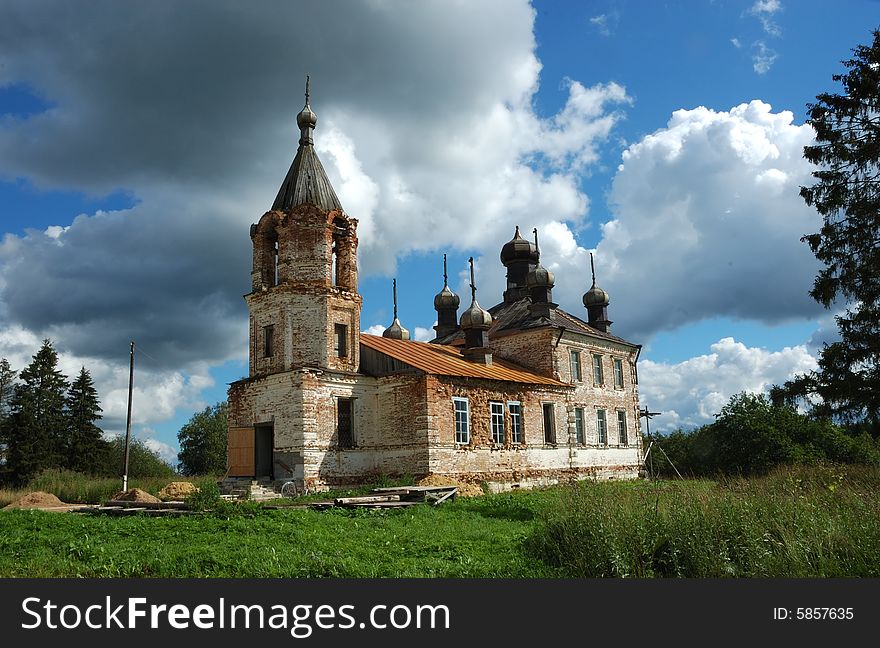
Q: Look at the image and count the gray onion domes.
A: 7